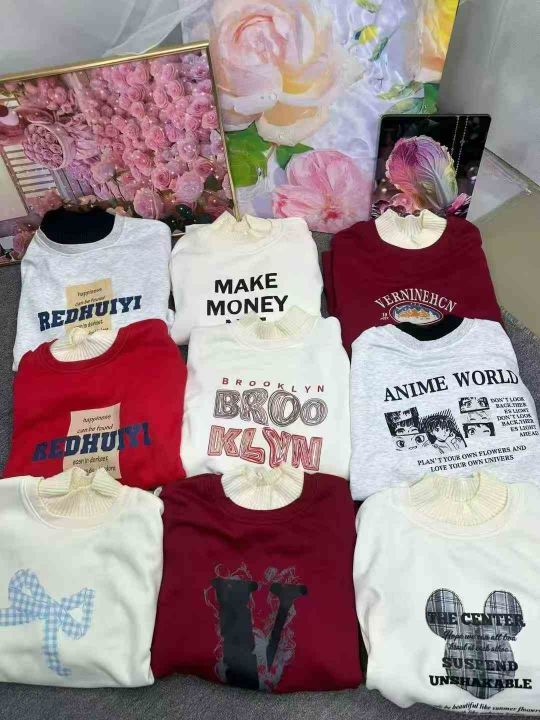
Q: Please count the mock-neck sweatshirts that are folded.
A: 9